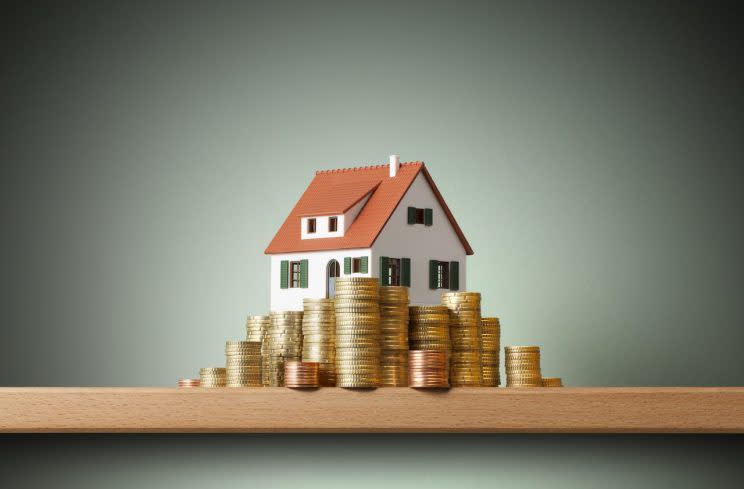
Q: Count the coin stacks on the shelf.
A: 15